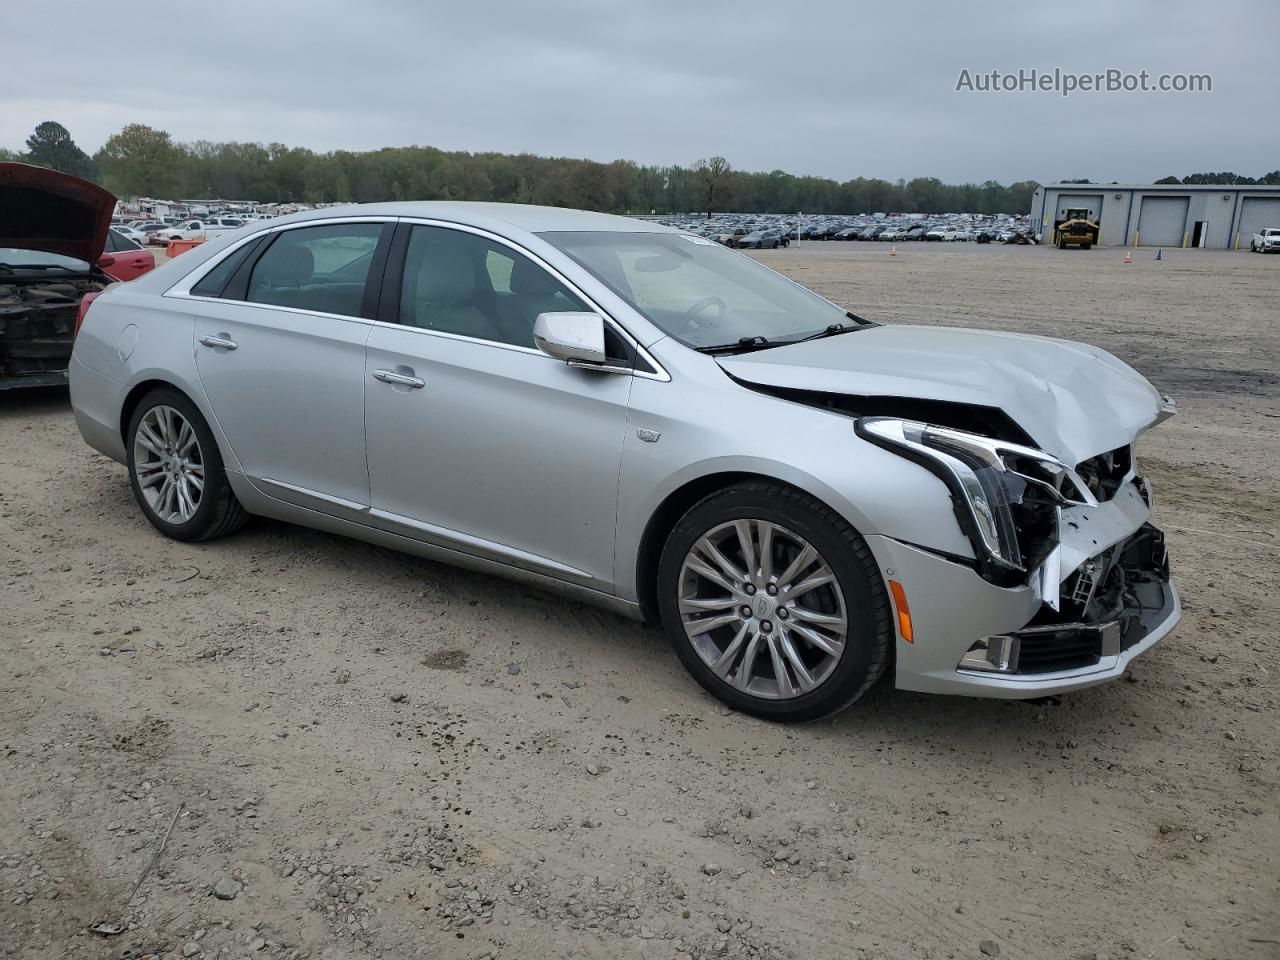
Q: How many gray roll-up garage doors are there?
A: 3